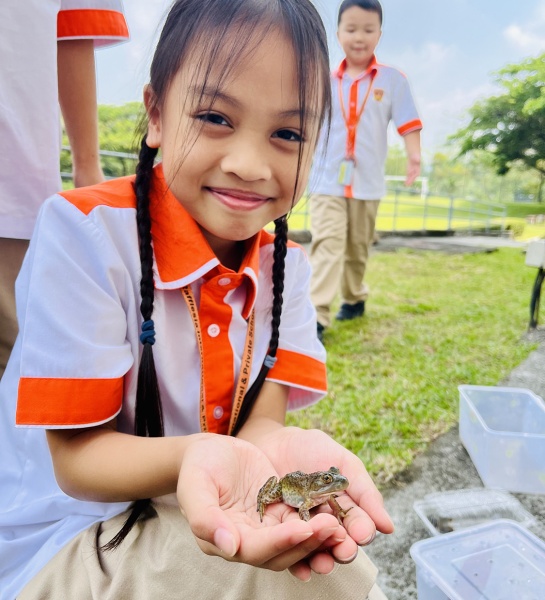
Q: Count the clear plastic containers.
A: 3